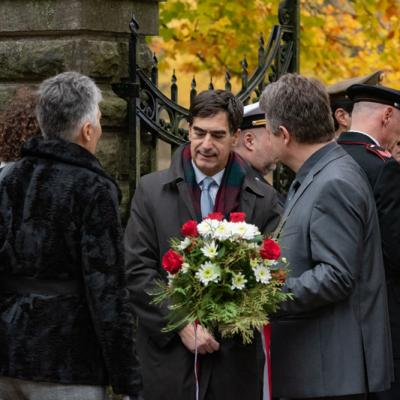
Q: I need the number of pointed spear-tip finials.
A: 8